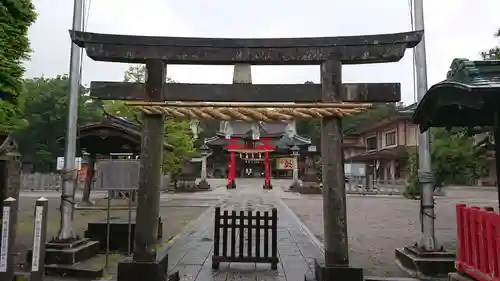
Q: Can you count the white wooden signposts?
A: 2